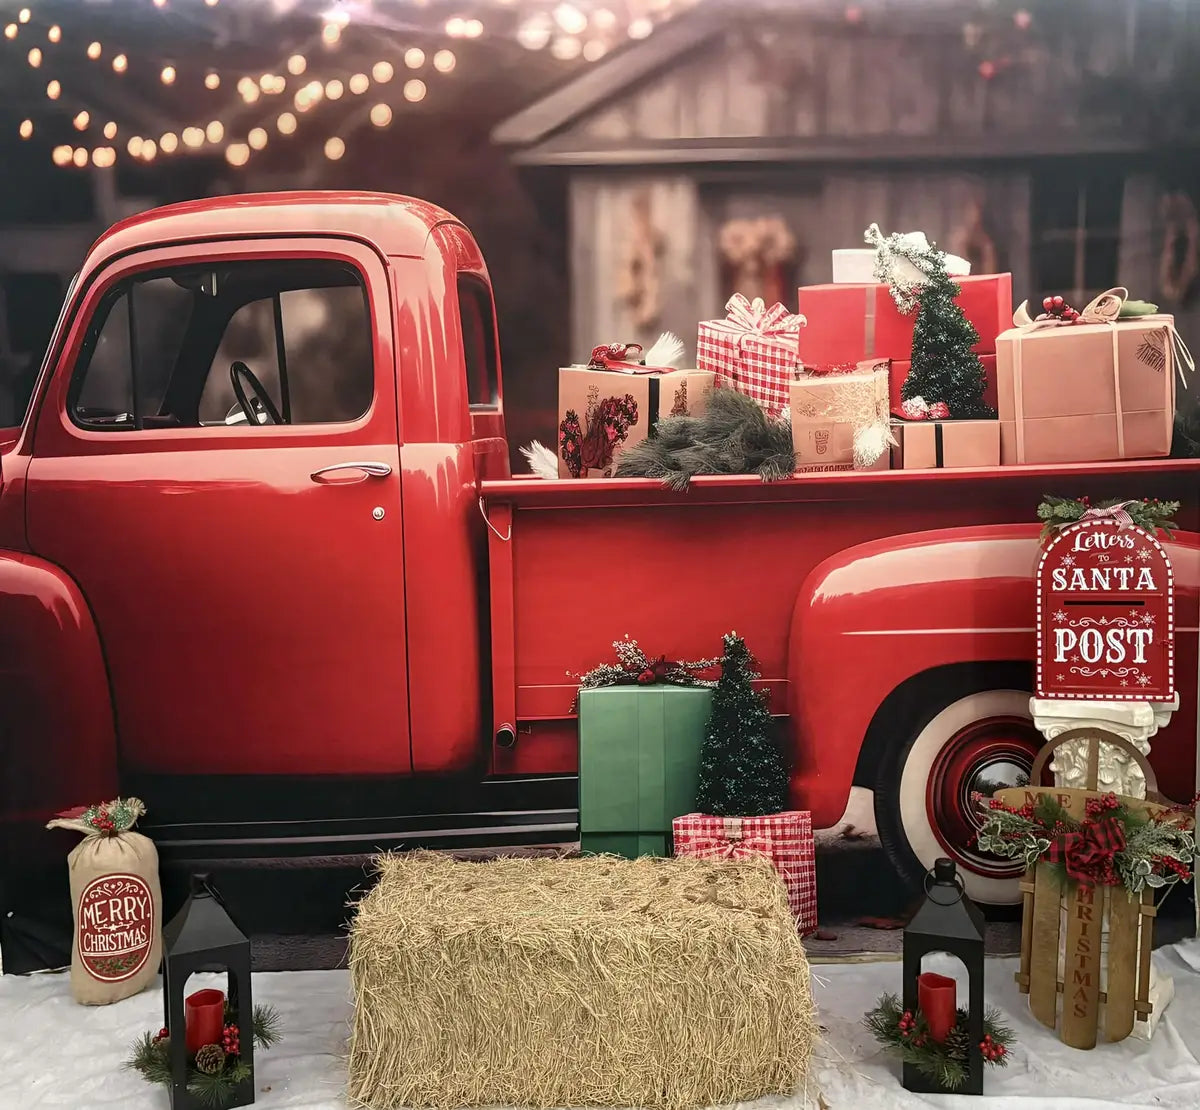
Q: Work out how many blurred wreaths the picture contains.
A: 4